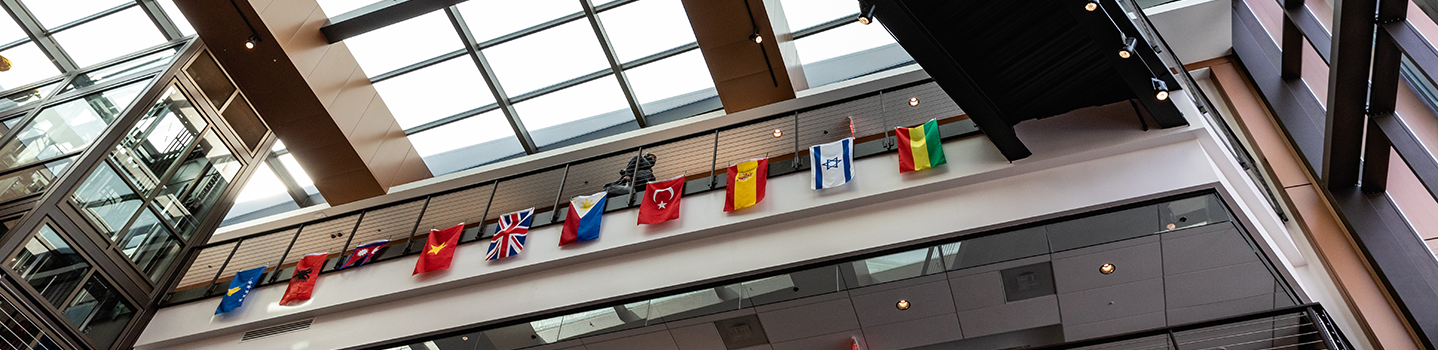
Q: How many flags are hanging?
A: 10